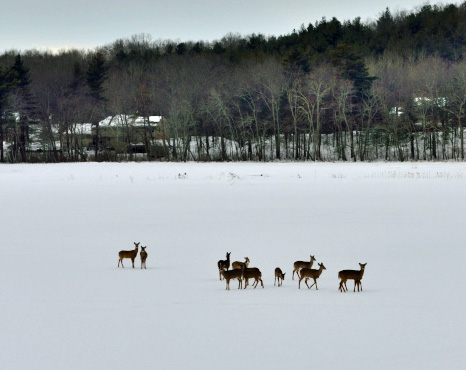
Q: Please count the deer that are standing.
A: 10